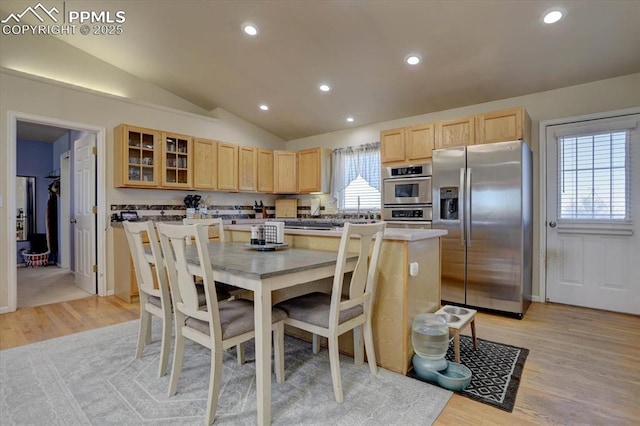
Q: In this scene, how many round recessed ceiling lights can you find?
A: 6